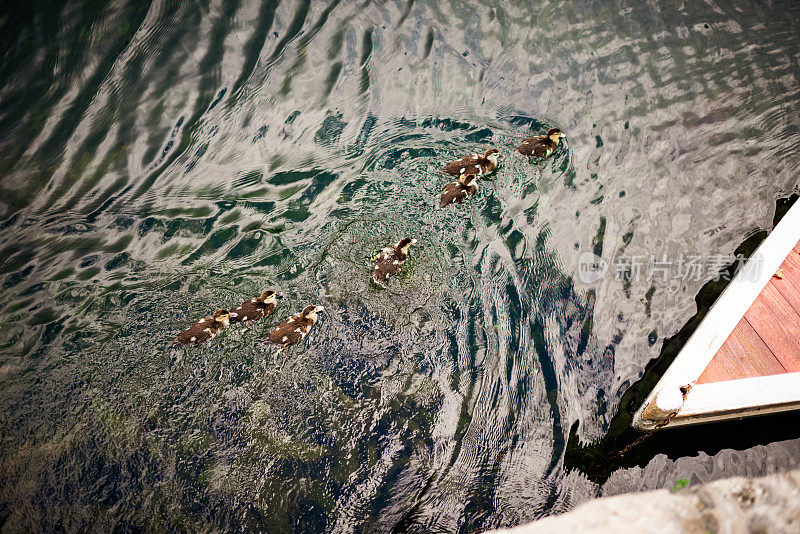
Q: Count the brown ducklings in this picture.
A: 7